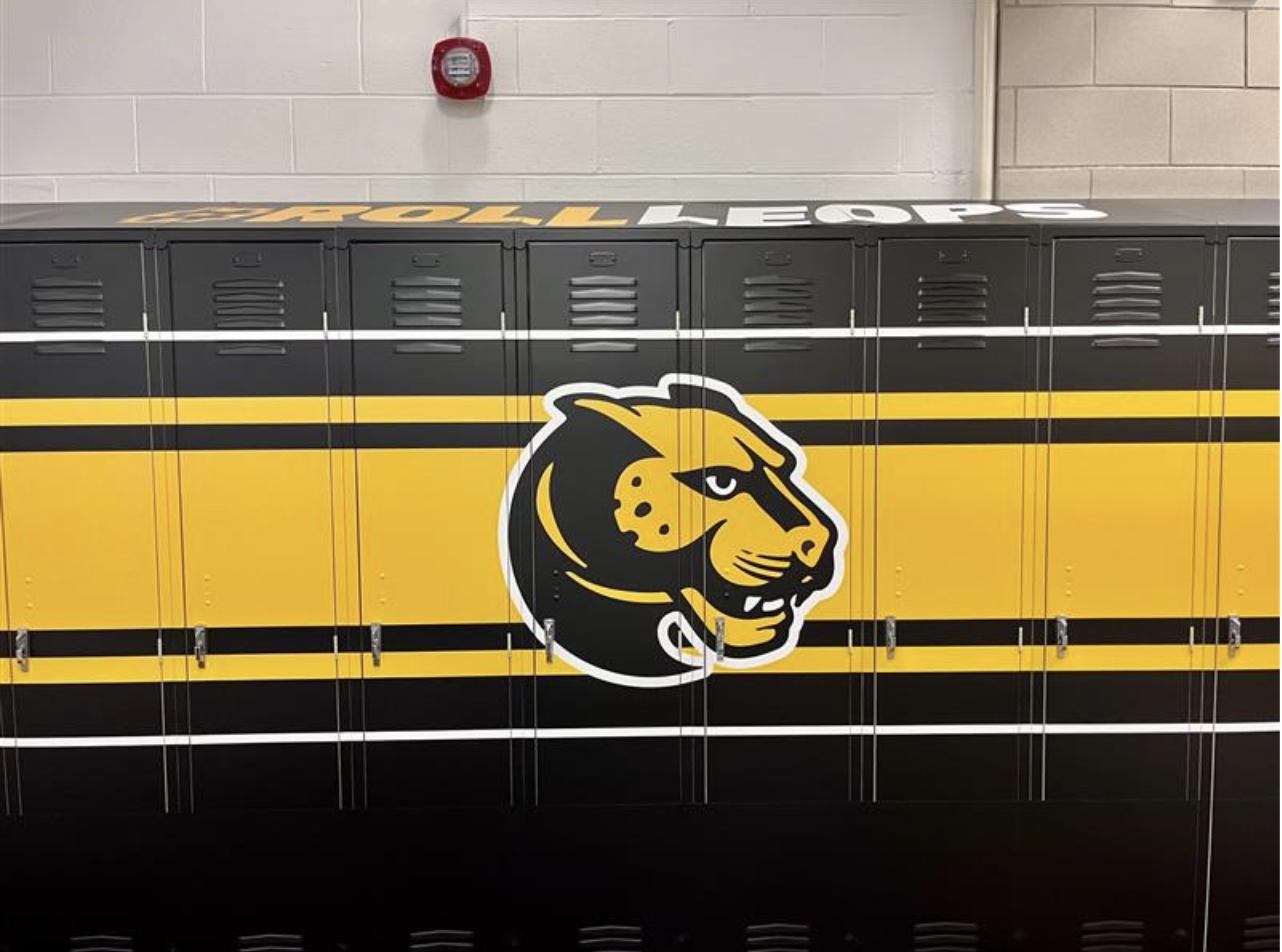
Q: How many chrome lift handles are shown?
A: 8